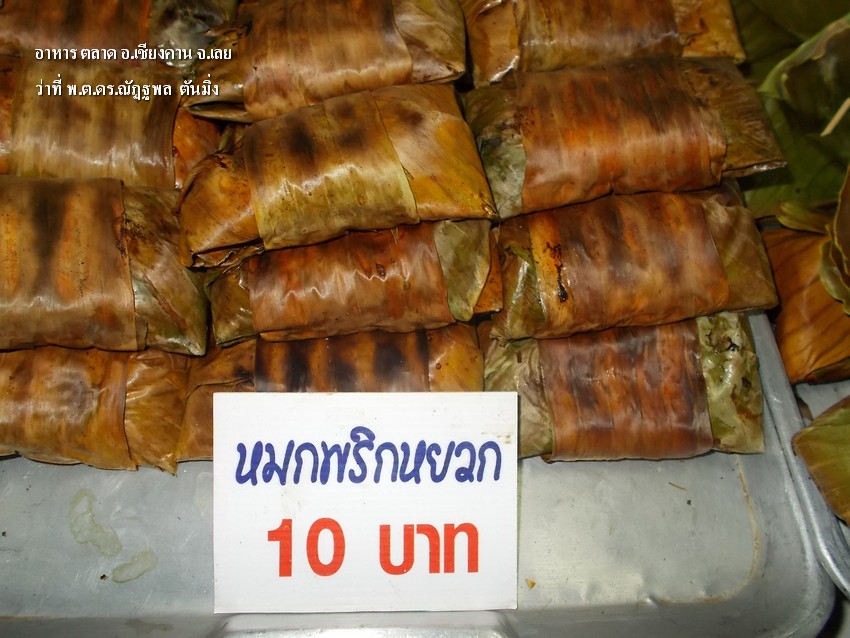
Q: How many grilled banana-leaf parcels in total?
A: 12